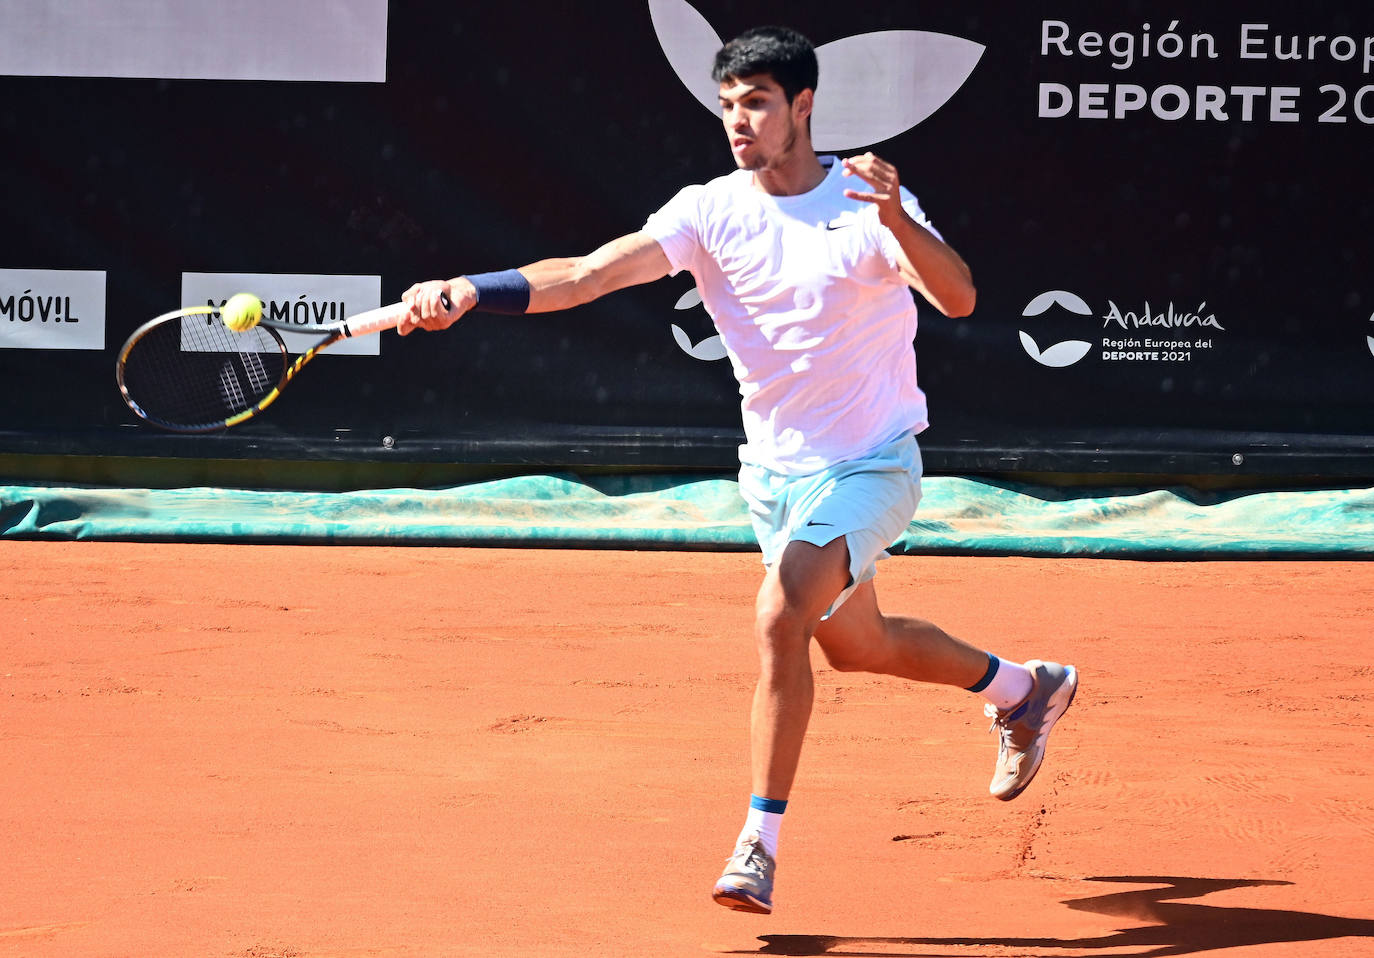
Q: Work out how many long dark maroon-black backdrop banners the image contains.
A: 1